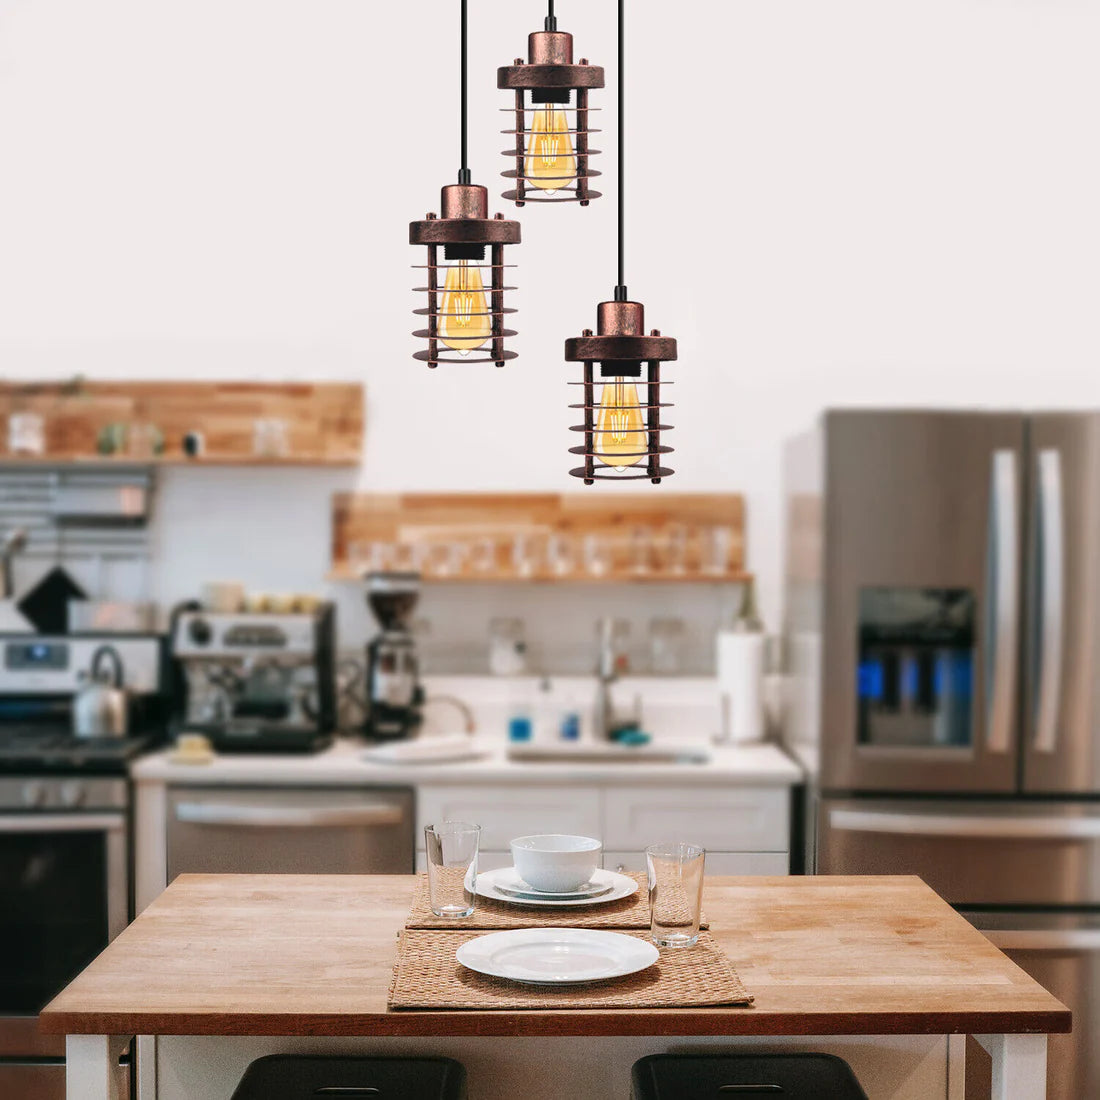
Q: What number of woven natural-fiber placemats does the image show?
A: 2